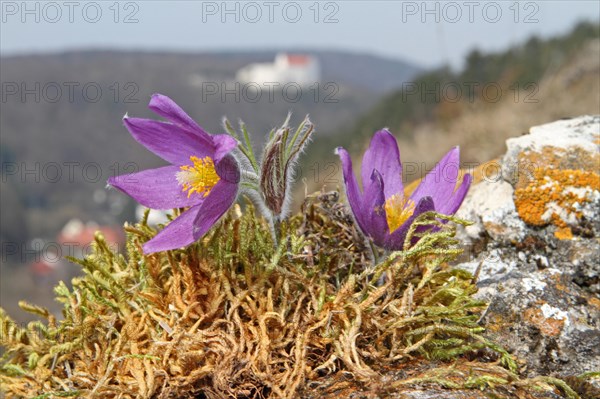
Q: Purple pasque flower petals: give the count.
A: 12